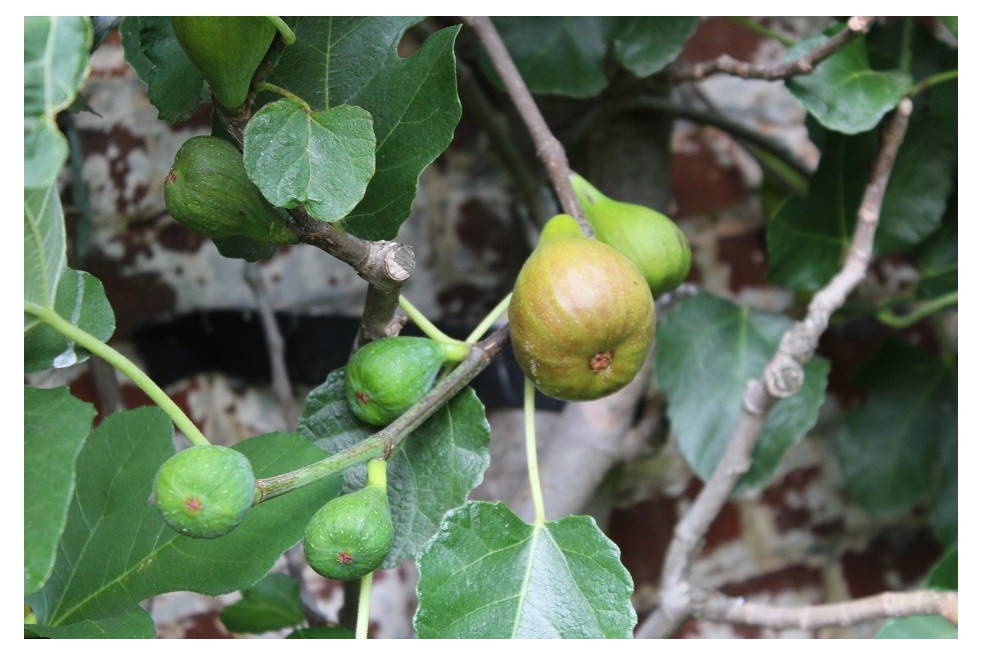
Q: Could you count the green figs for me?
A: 6